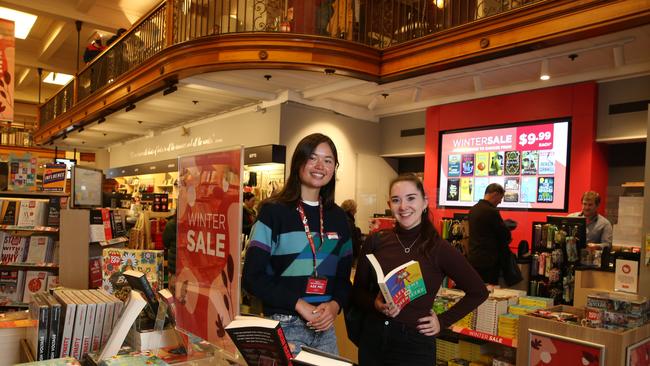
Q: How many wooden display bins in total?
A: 1